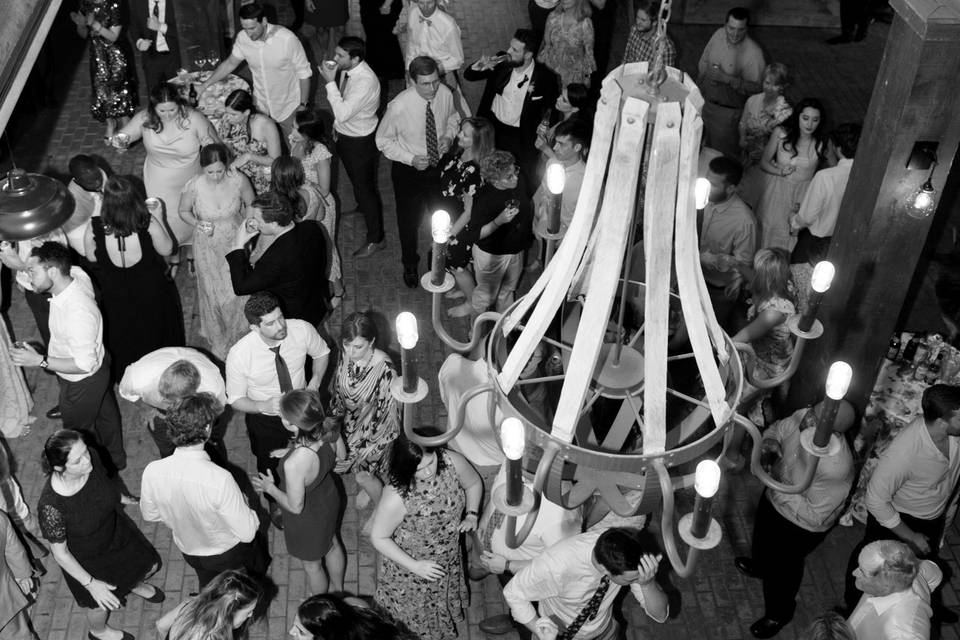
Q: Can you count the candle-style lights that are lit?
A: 8